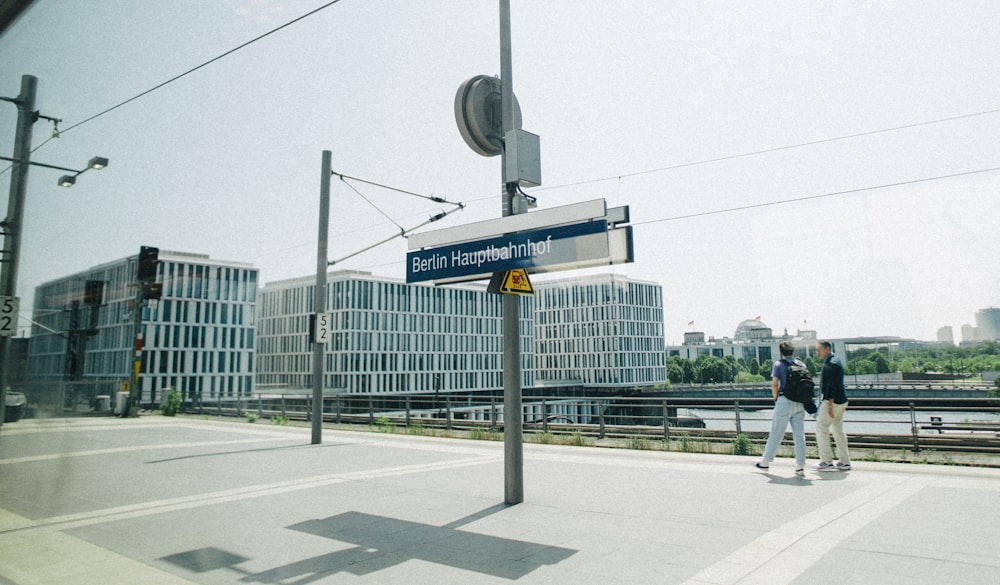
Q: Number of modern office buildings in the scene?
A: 3